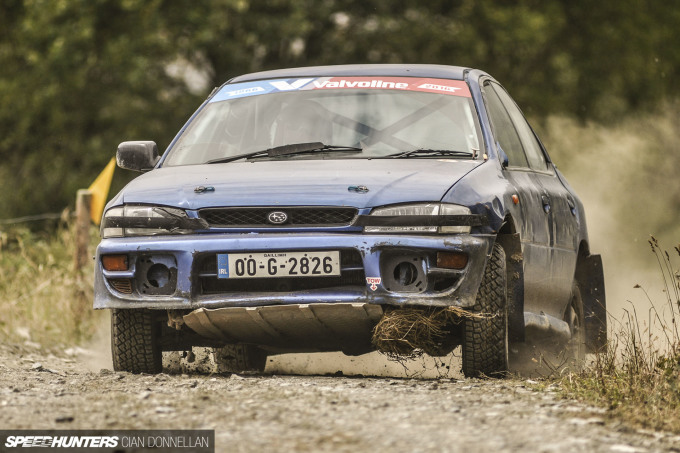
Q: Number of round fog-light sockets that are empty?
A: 2